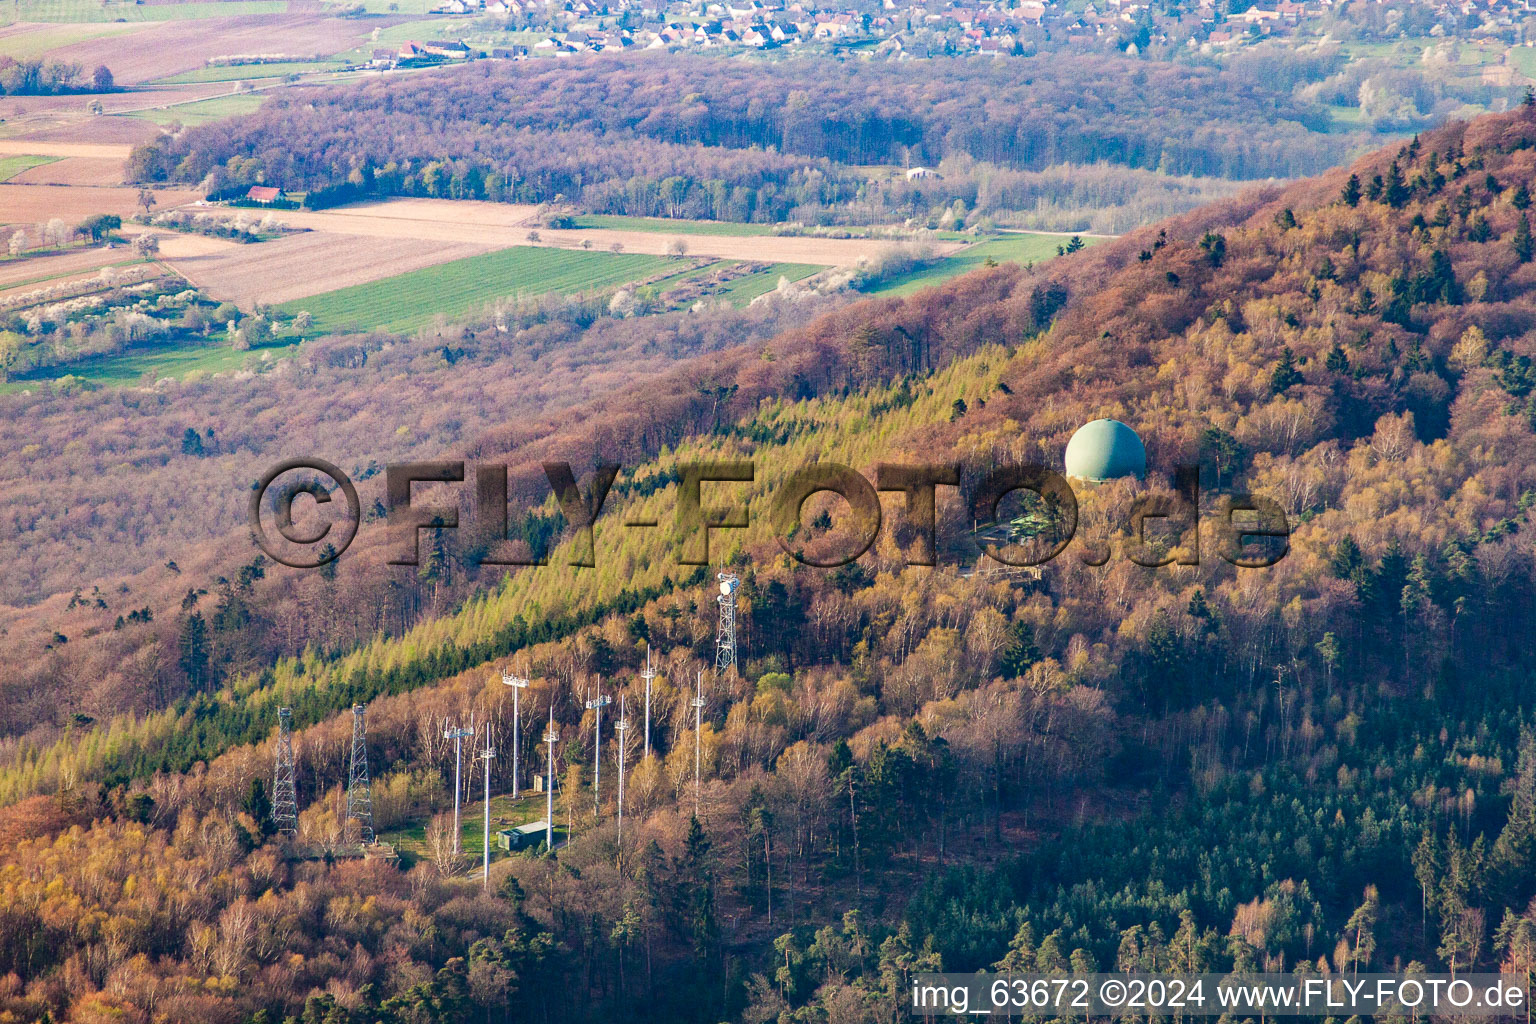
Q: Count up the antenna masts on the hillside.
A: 11